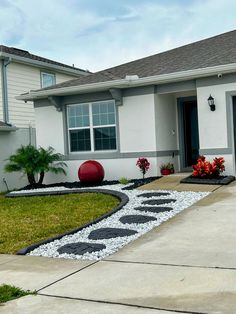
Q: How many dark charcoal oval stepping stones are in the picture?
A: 6